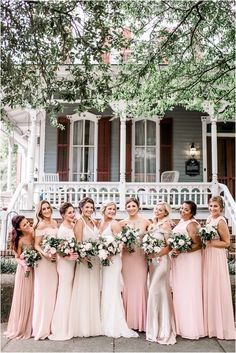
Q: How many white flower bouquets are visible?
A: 9